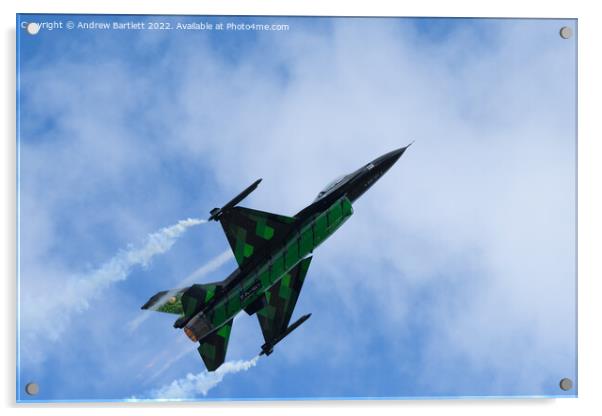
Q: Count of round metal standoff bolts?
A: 4